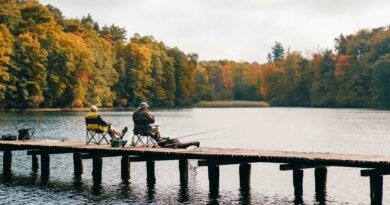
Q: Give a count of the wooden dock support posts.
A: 13